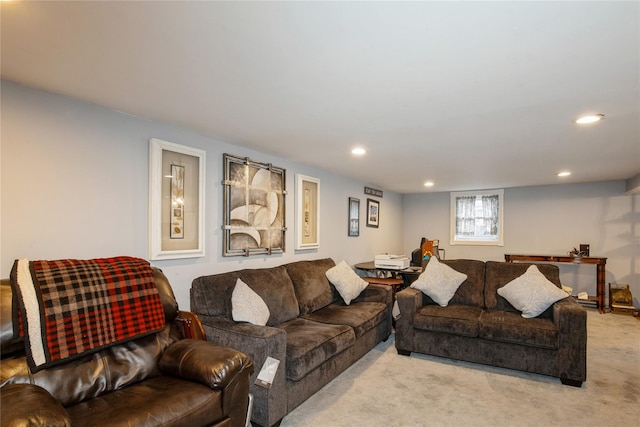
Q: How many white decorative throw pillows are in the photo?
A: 4